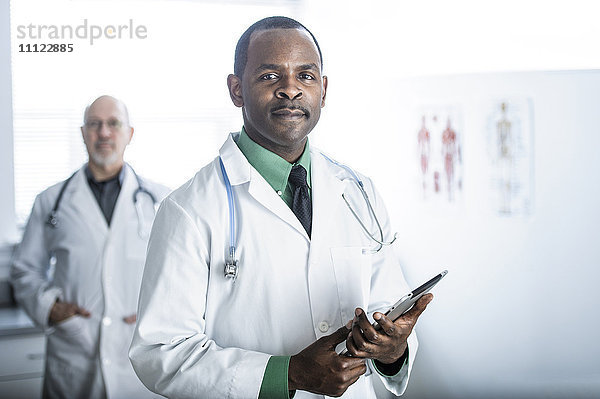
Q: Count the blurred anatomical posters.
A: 2